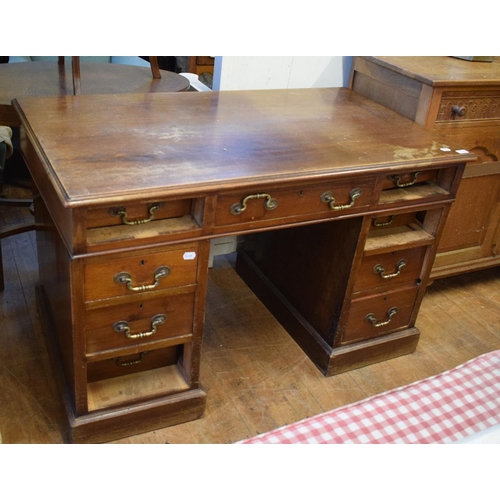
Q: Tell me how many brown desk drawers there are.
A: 9